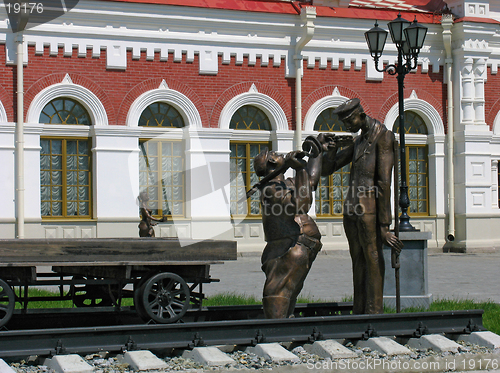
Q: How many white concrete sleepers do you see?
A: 9